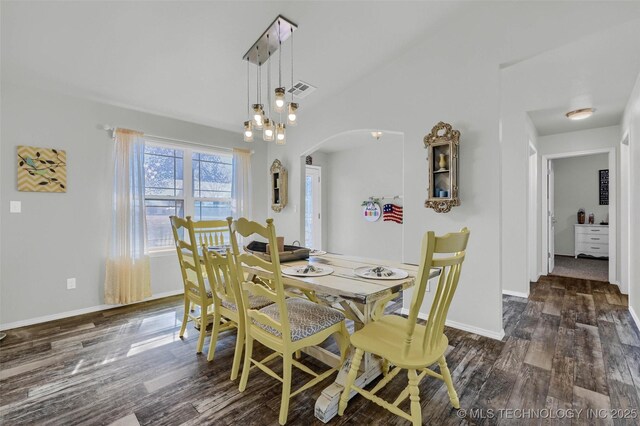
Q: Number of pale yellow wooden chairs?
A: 5